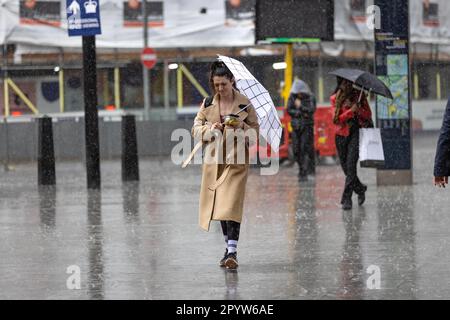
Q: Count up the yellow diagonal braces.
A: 2